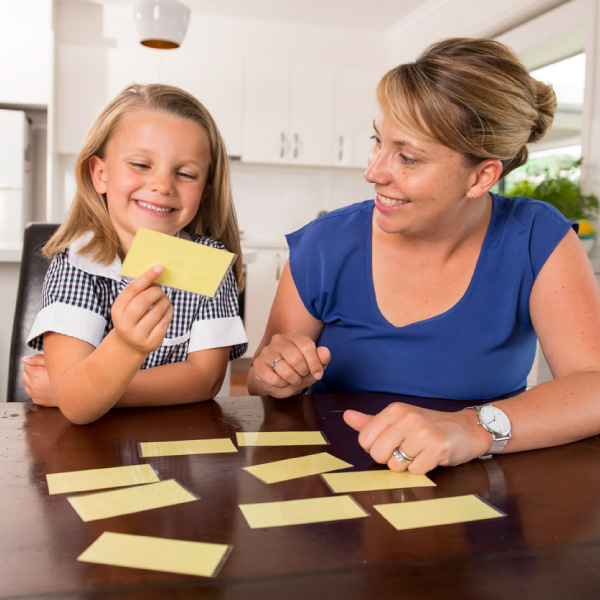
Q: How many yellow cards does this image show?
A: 10